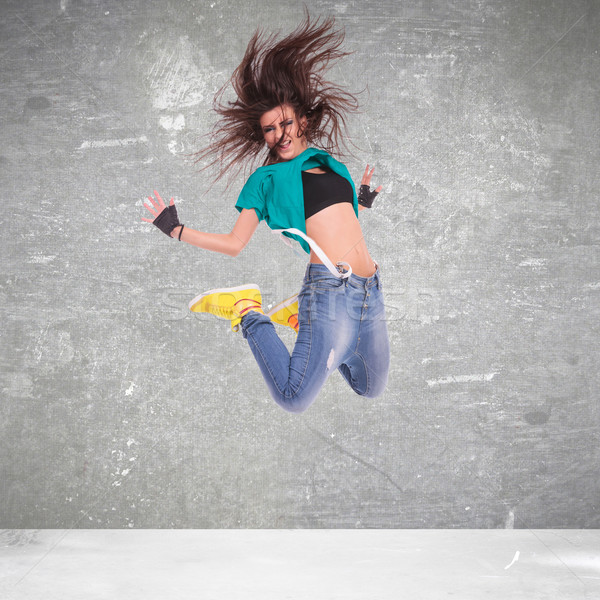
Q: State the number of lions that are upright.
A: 0